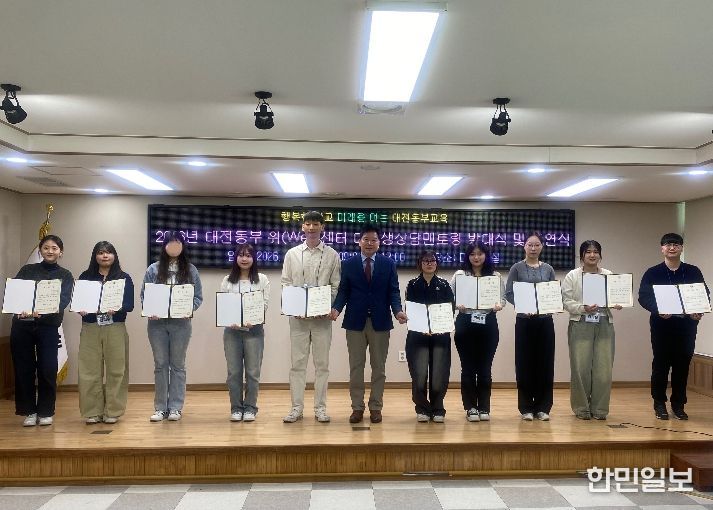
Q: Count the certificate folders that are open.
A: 10